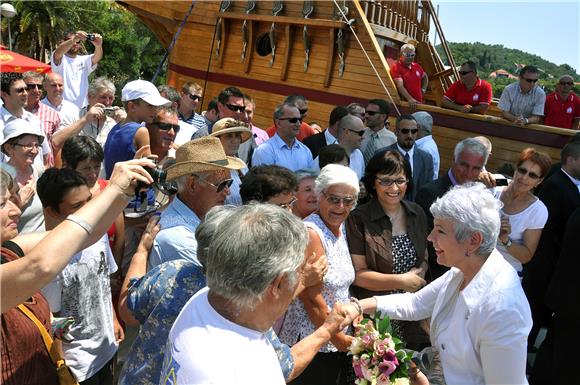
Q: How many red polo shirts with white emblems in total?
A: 3